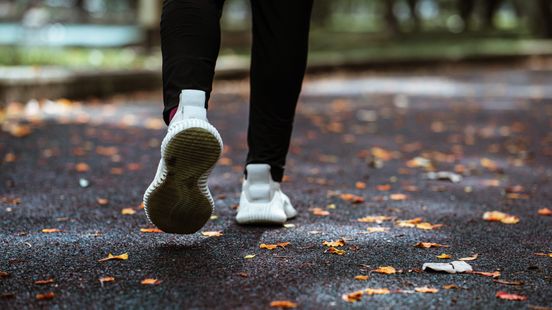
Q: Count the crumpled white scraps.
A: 2